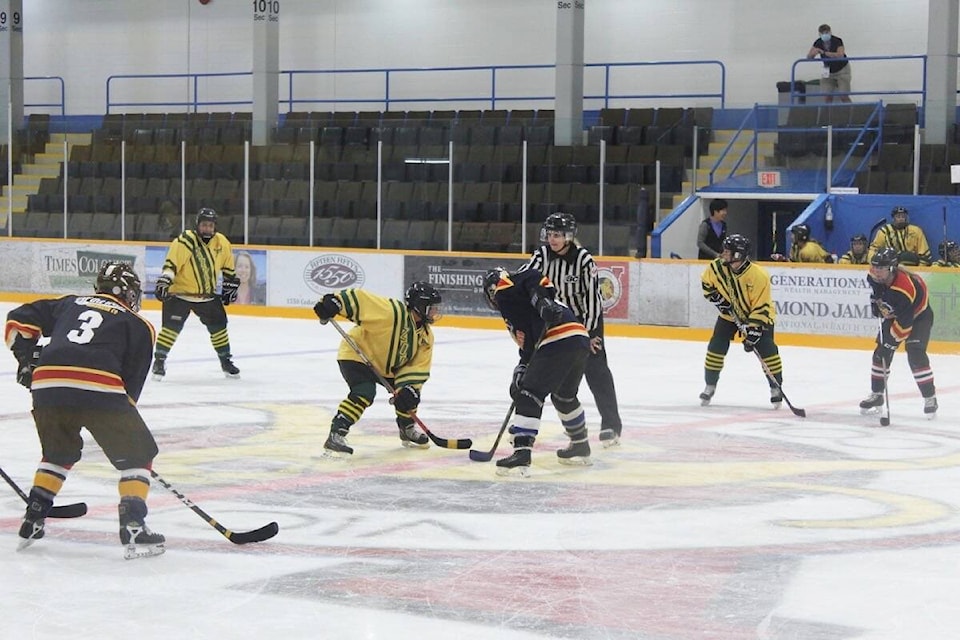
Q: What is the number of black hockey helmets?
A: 11